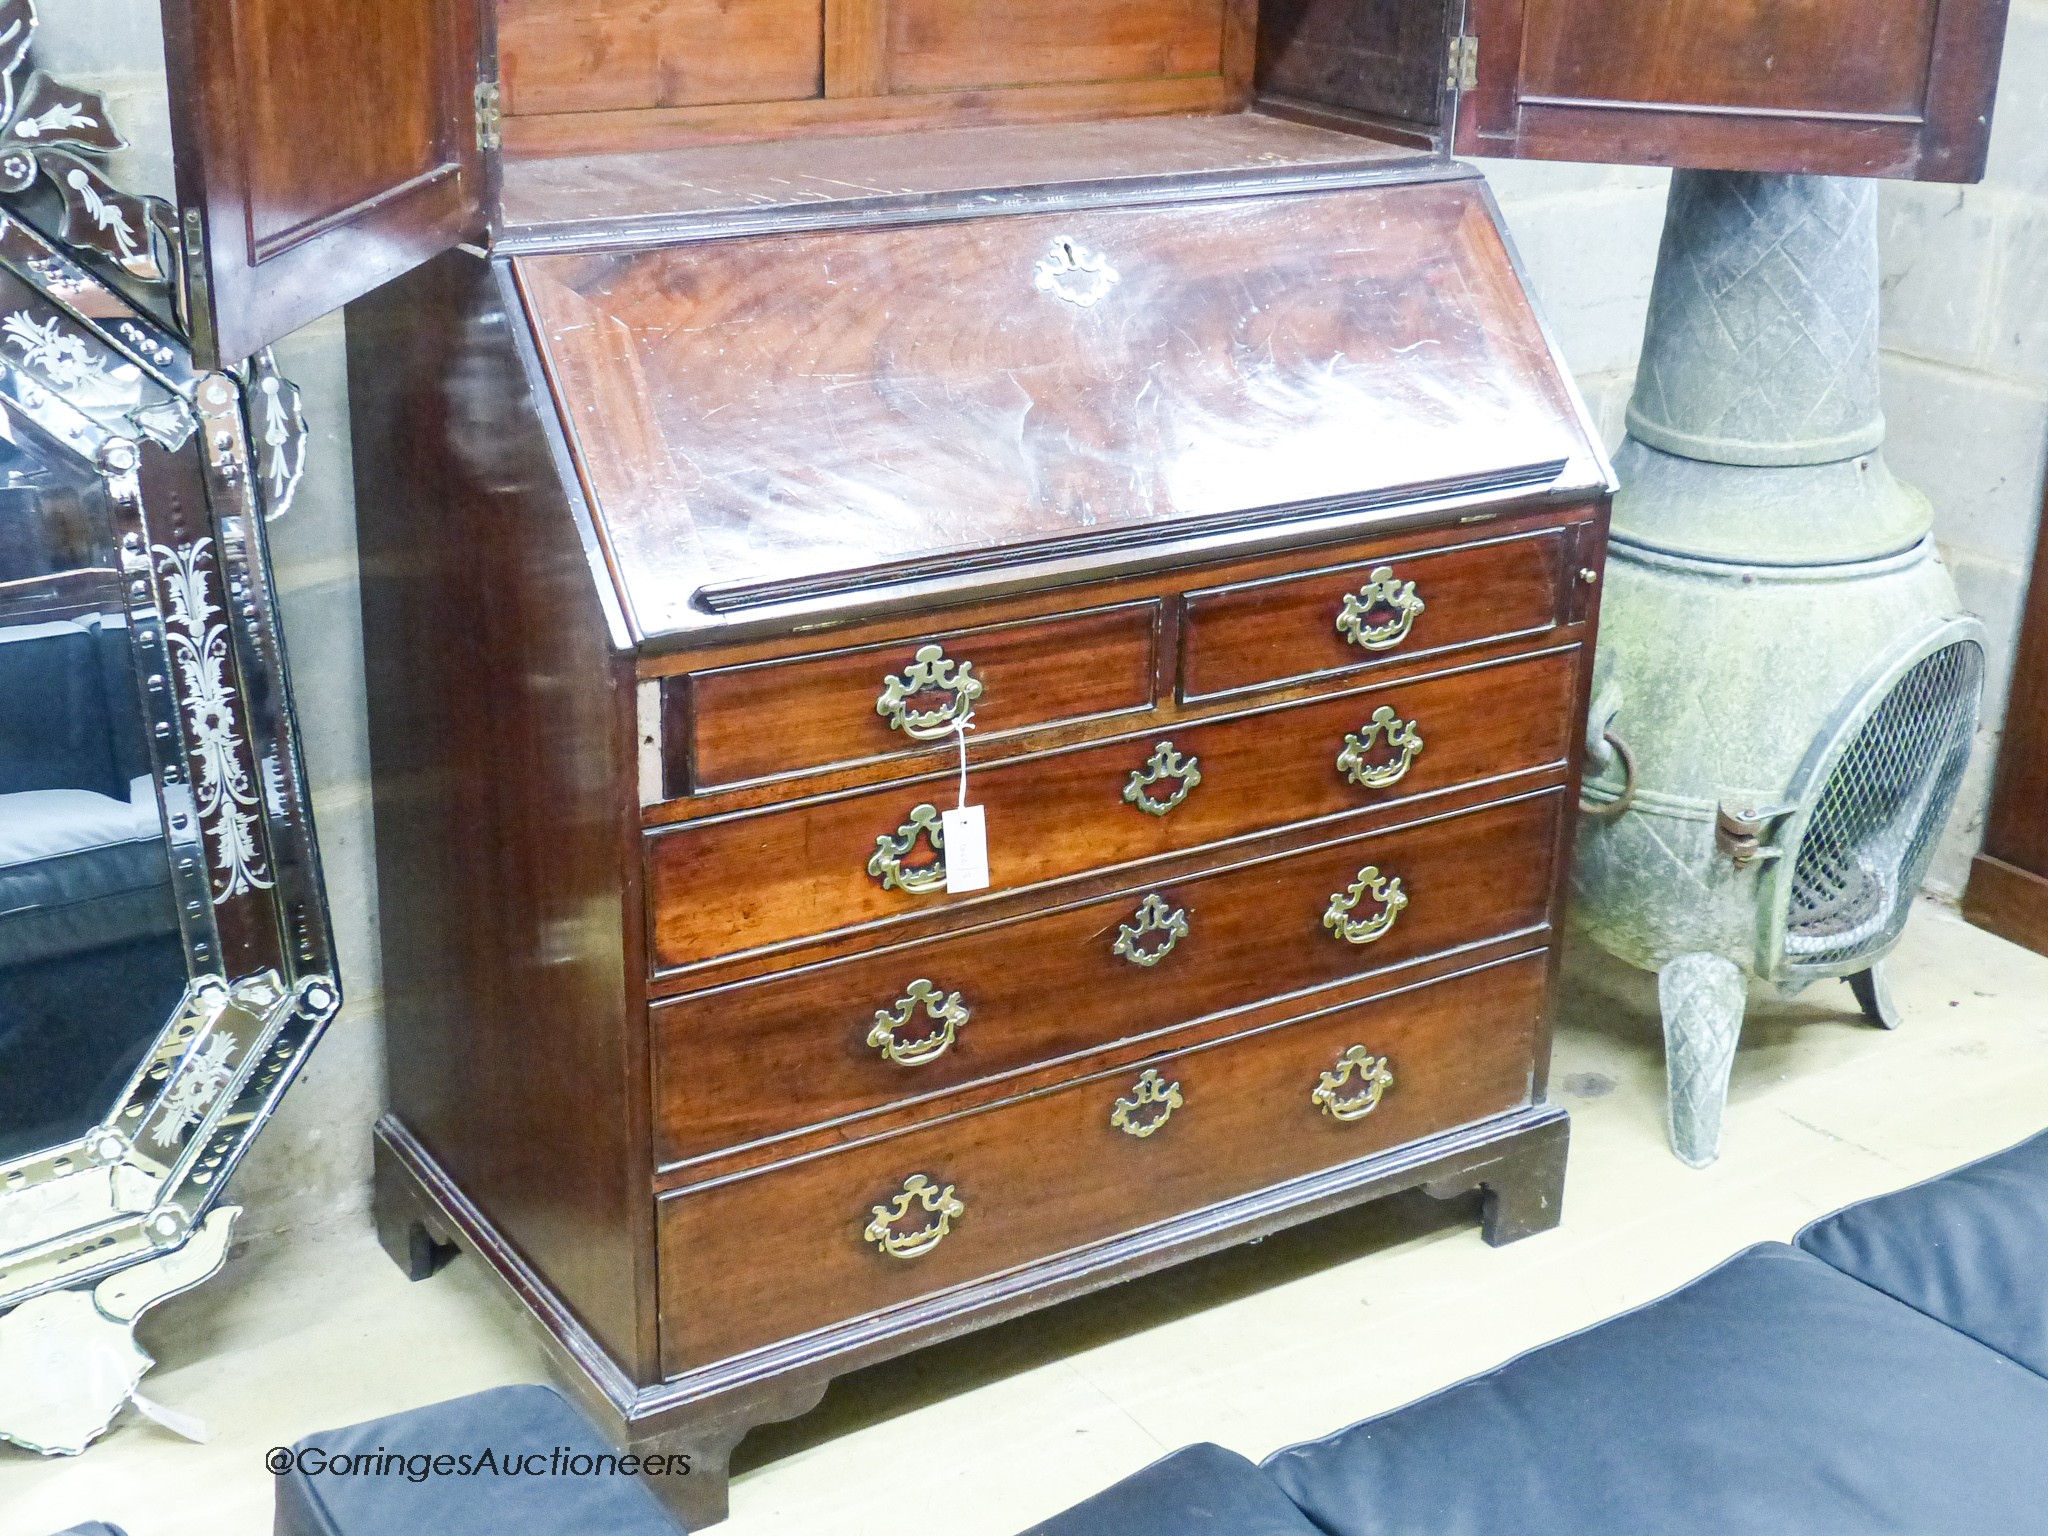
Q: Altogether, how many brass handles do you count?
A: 8